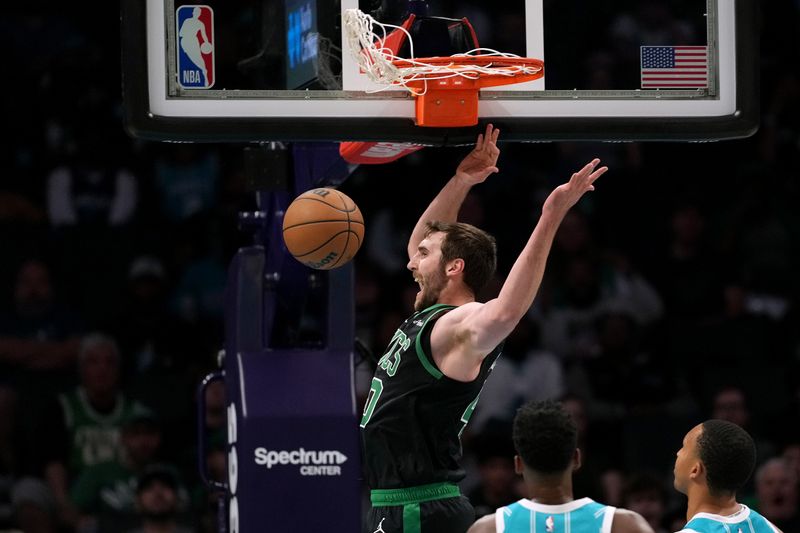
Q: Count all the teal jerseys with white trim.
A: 2